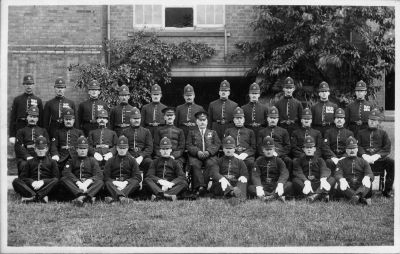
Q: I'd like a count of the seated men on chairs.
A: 11